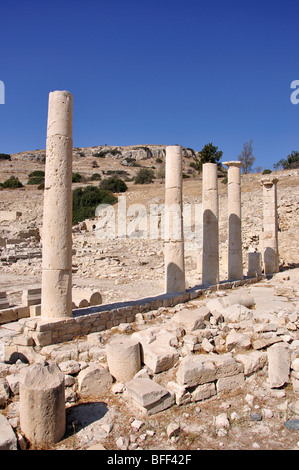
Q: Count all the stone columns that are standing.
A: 5